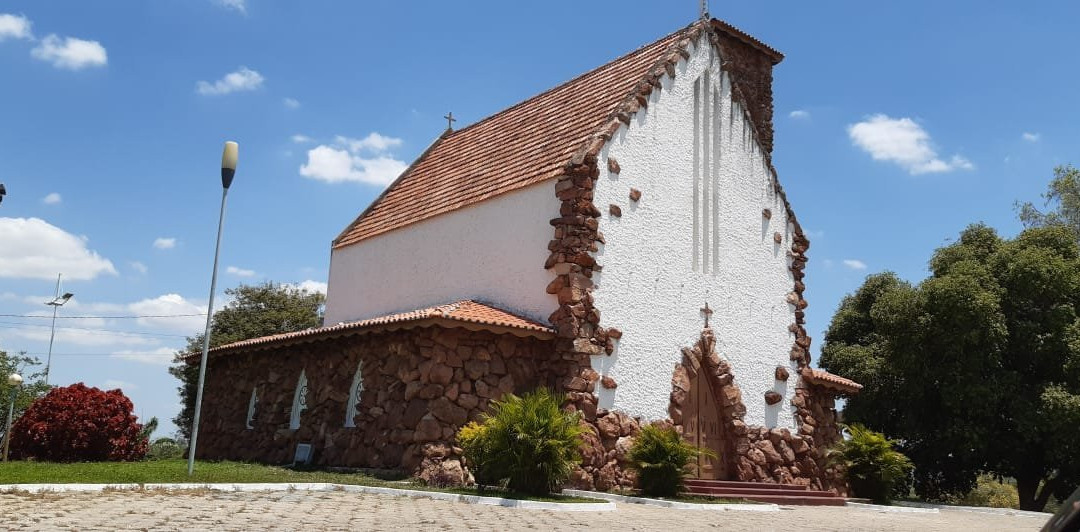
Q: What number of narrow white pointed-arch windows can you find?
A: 3